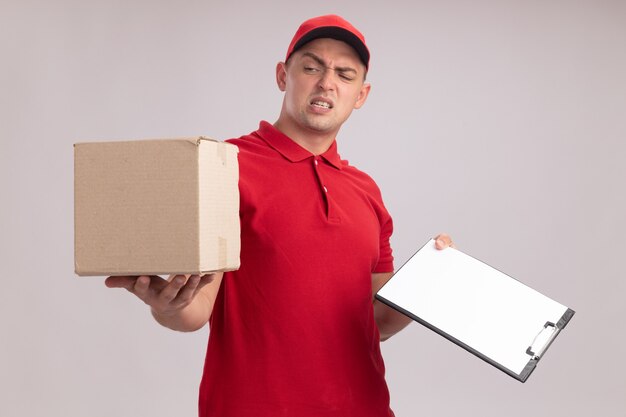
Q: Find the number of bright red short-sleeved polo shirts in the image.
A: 1